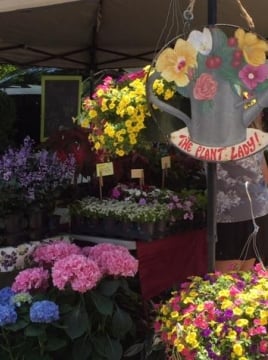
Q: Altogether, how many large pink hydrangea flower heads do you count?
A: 4